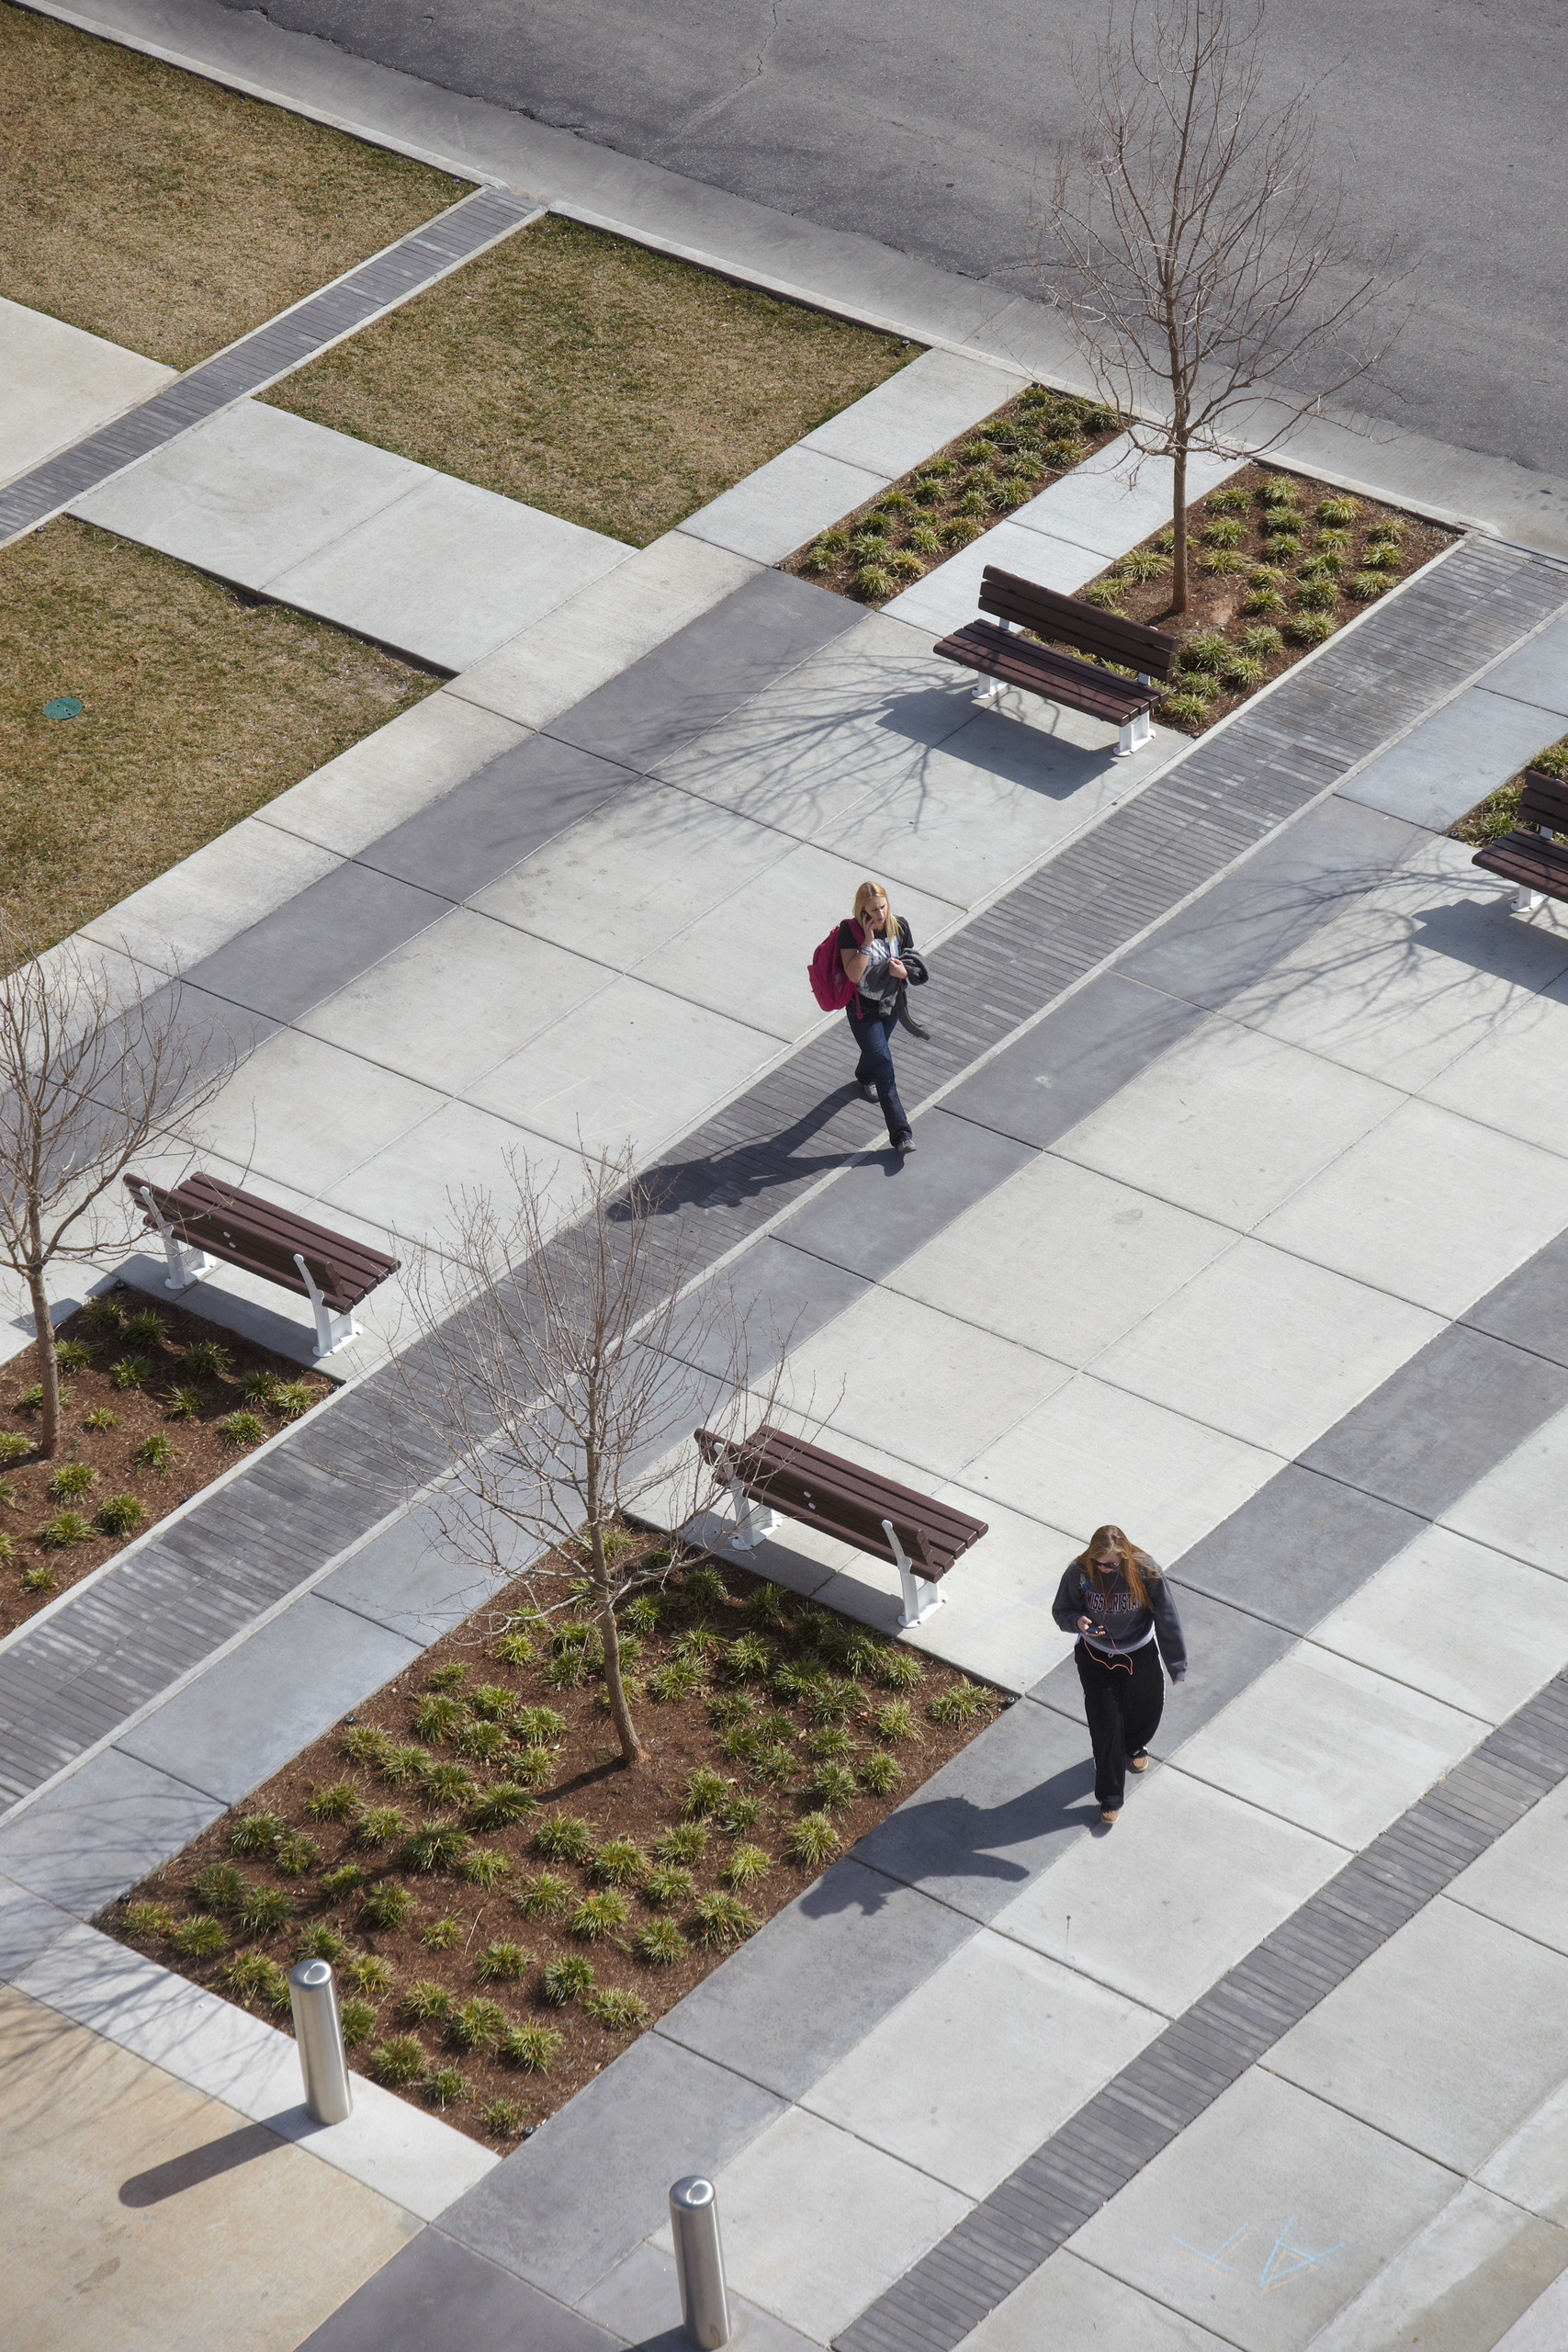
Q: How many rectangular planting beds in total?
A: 5